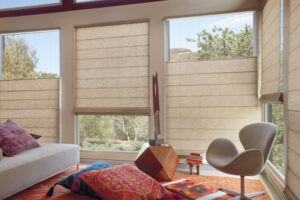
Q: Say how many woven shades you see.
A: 5